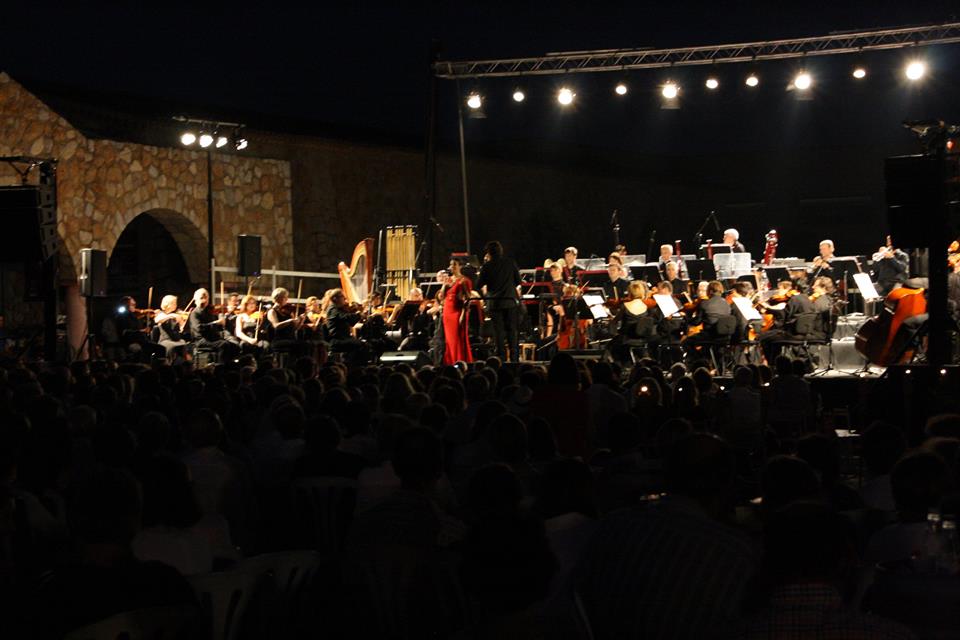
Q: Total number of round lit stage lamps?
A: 14